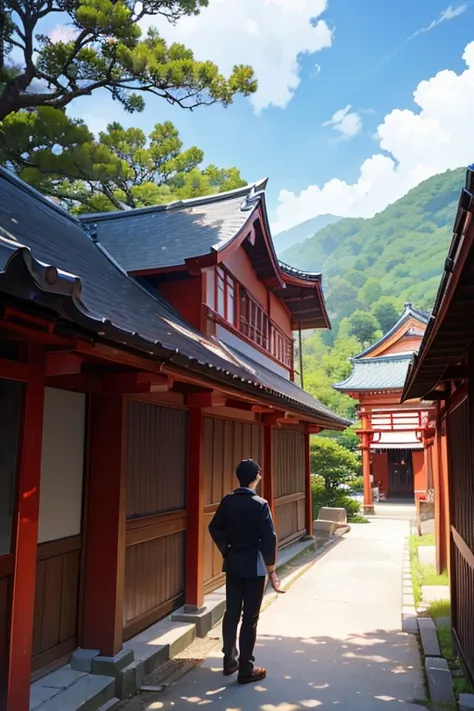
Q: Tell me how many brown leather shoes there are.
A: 2